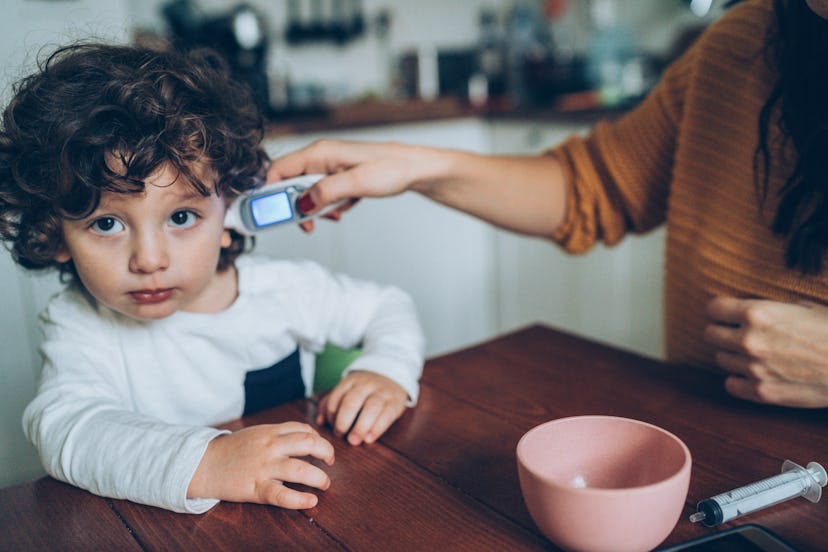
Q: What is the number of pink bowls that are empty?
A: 1